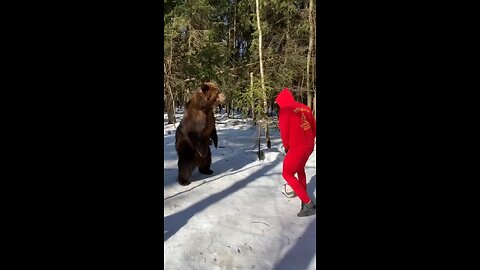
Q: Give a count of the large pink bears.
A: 0